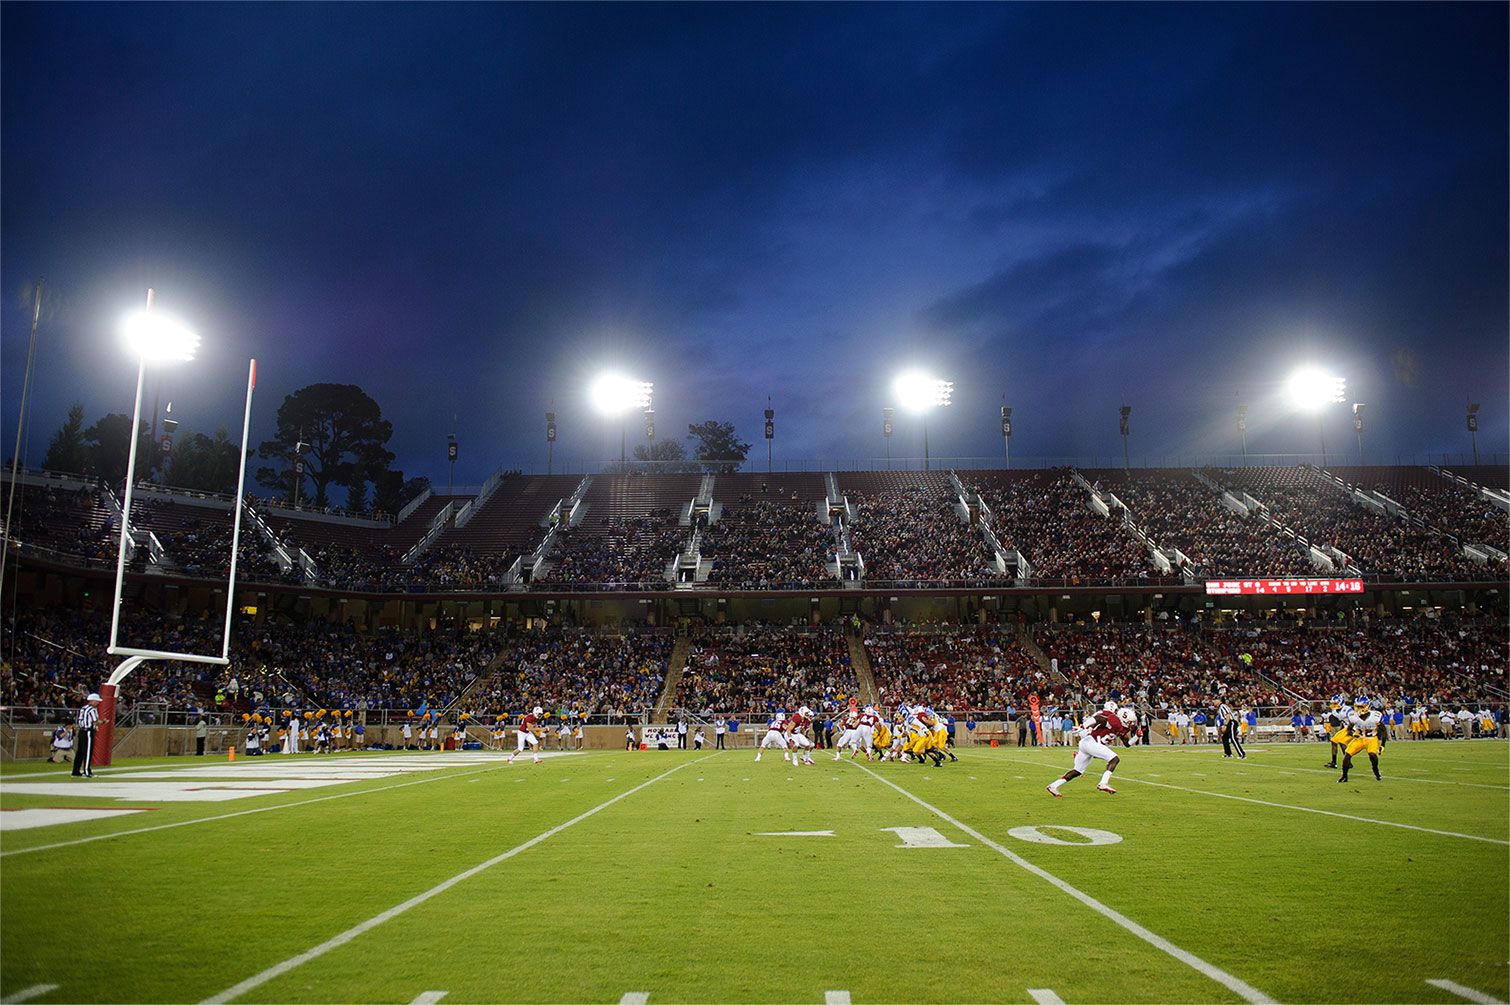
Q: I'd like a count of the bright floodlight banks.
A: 4